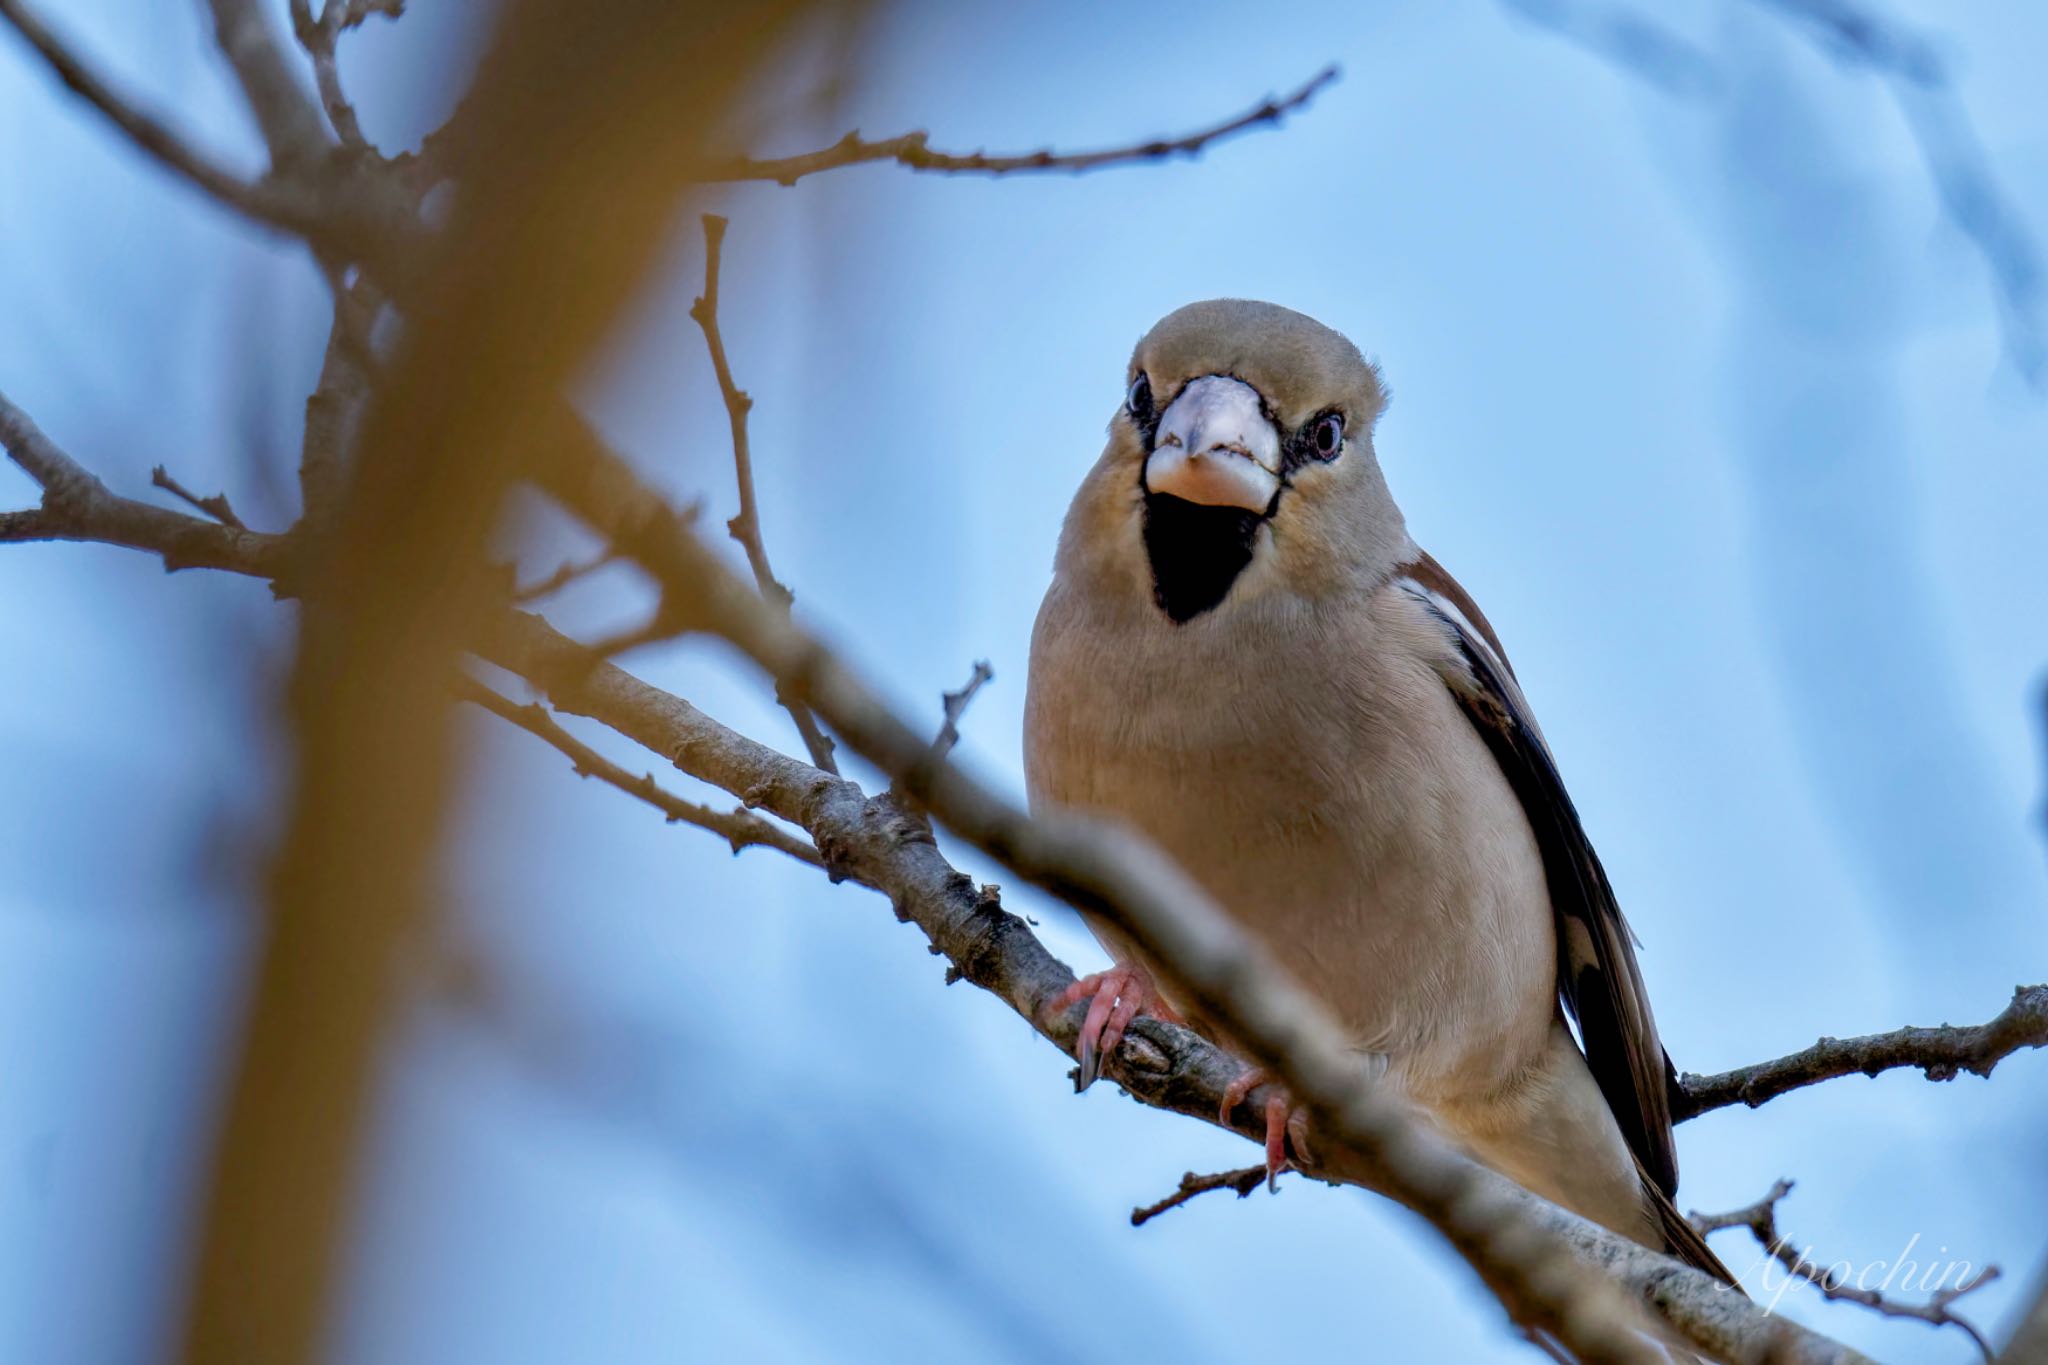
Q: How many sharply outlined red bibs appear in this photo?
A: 0